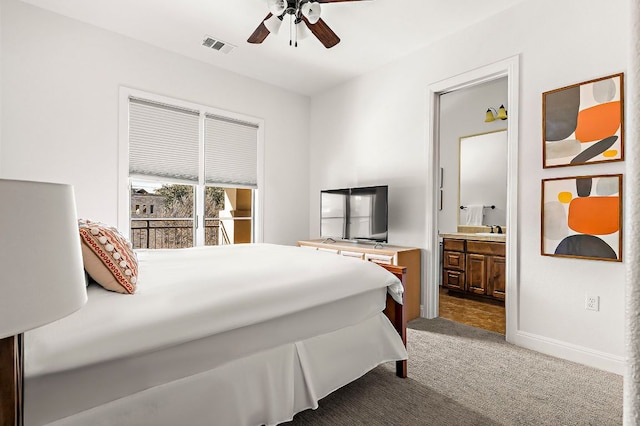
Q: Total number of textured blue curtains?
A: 0